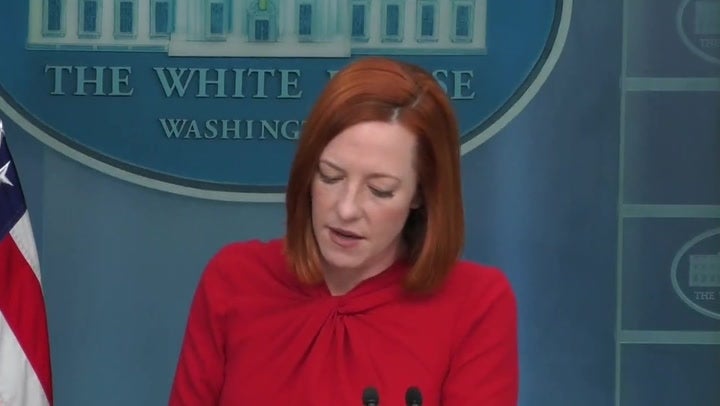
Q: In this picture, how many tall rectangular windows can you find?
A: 10